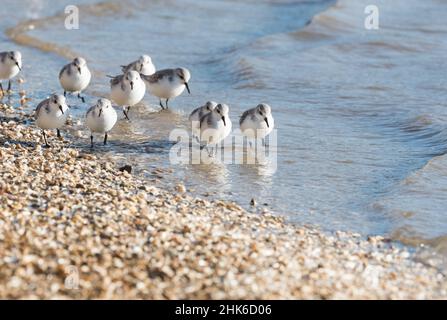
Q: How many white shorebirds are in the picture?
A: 10